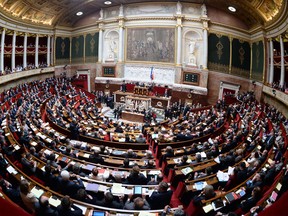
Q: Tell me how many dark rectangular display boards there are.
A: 2